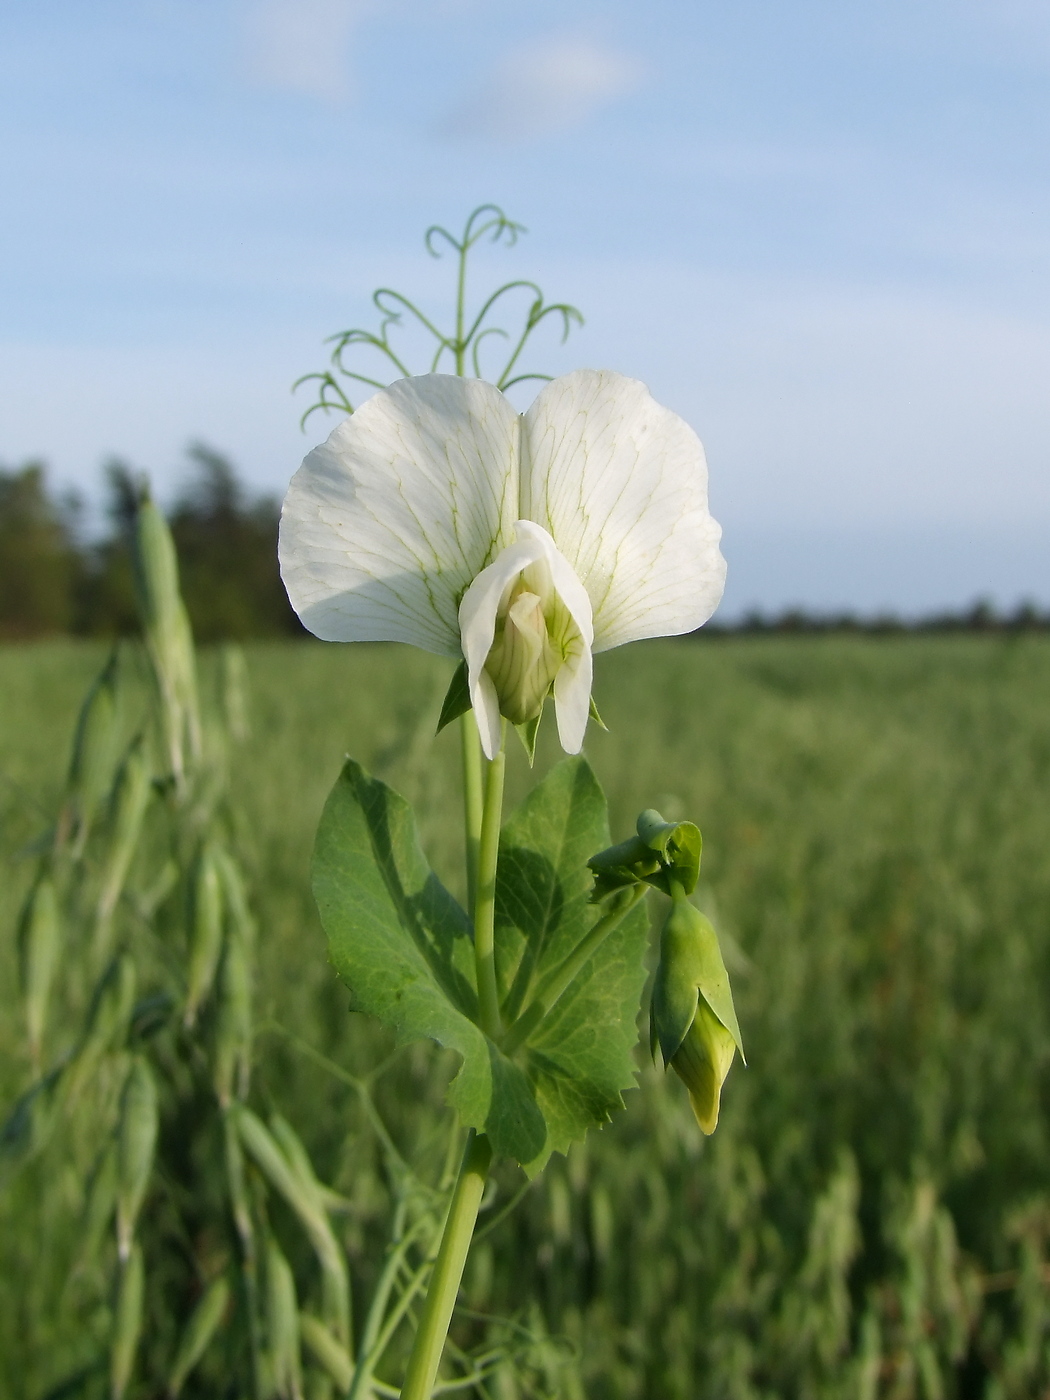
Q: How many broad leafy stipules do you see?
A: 2